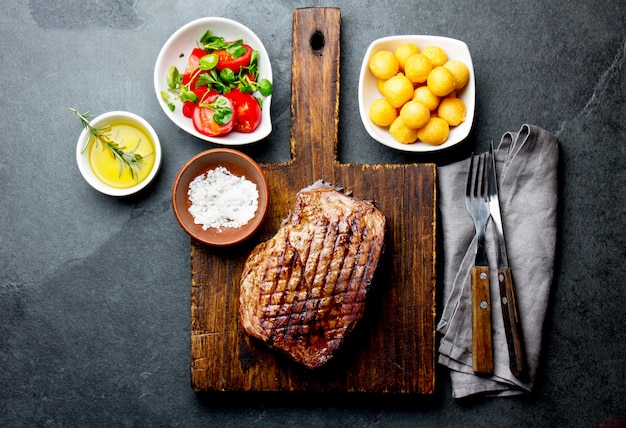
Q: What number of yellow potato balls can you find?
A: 14